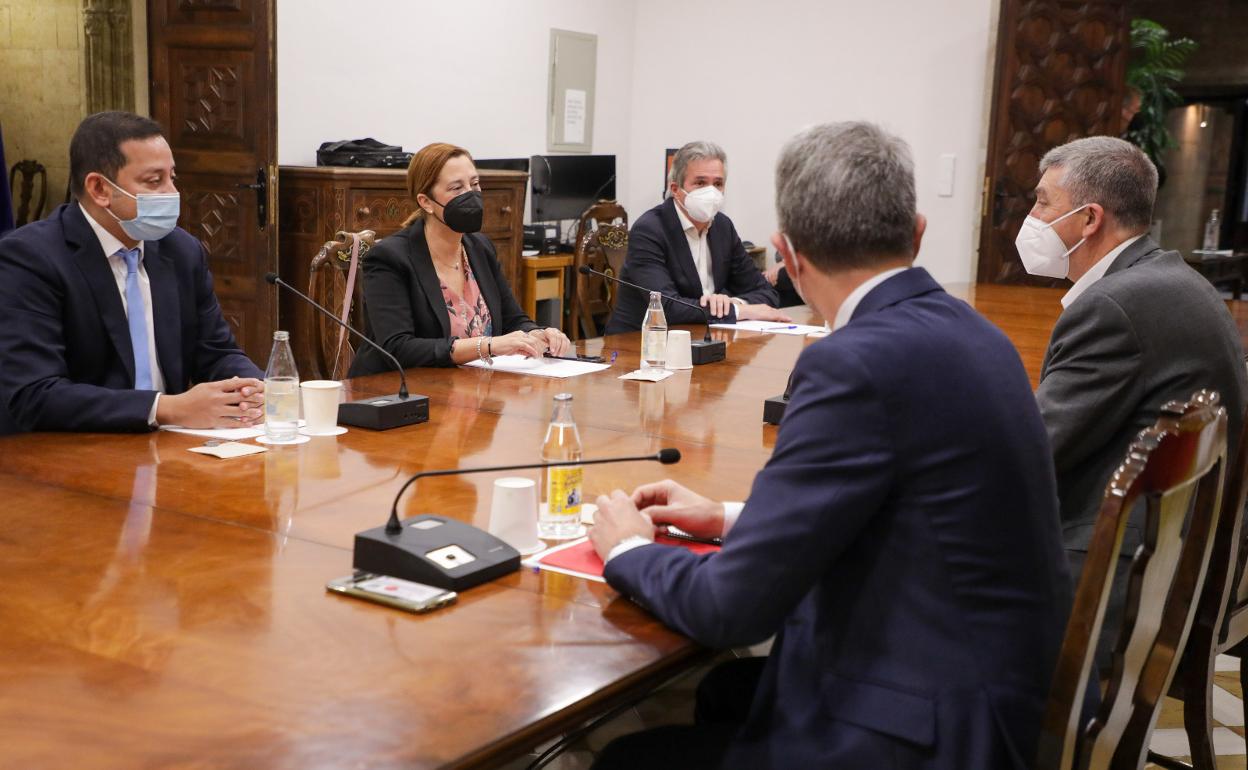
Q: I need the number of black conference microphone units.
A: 4